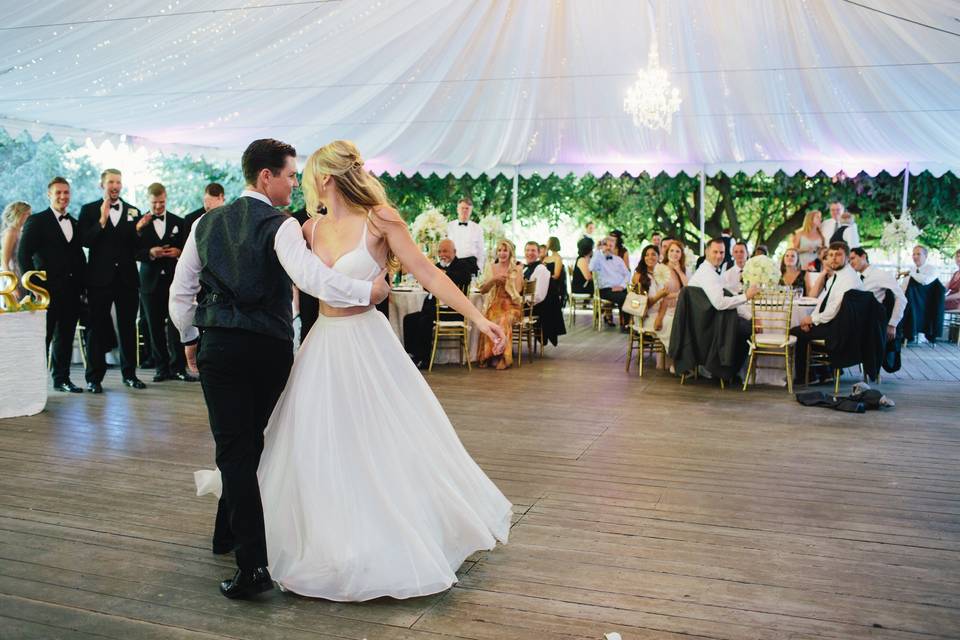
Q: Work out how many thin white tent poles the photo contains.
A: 3